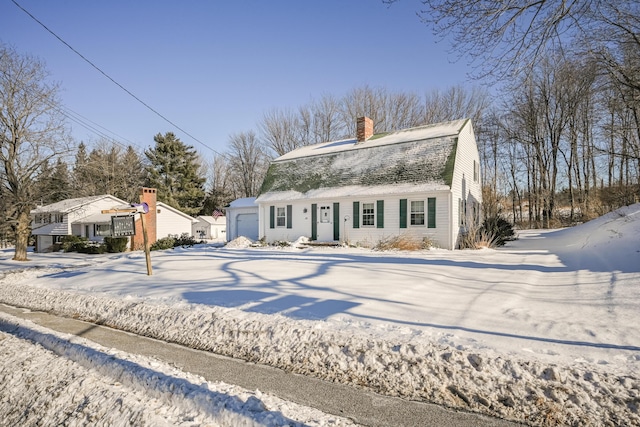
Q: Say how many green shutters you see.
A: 8